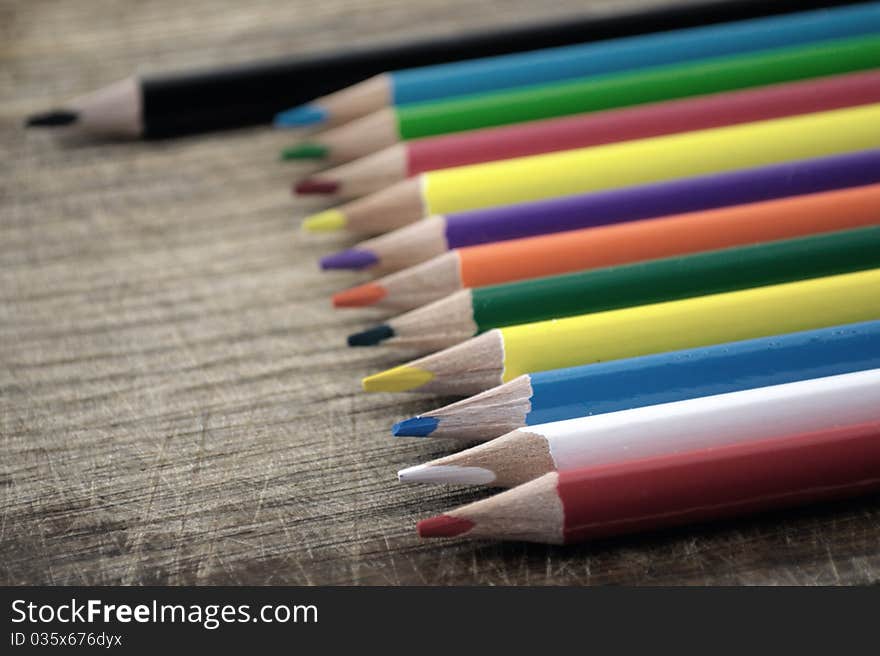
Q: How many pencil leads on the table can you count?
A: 12